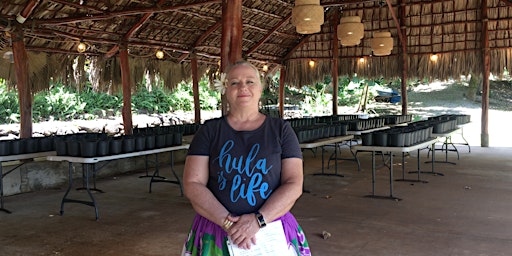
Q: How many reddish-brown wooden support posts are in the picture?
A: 8